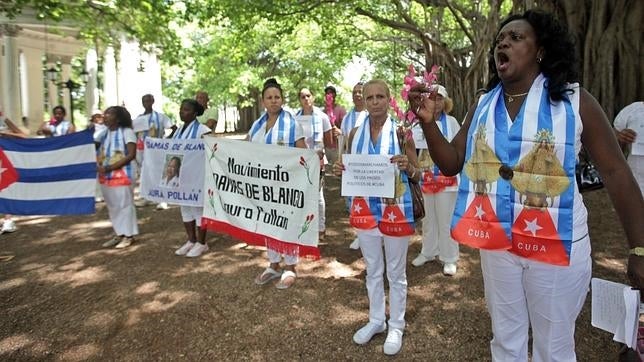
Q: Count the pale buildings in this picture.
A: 1